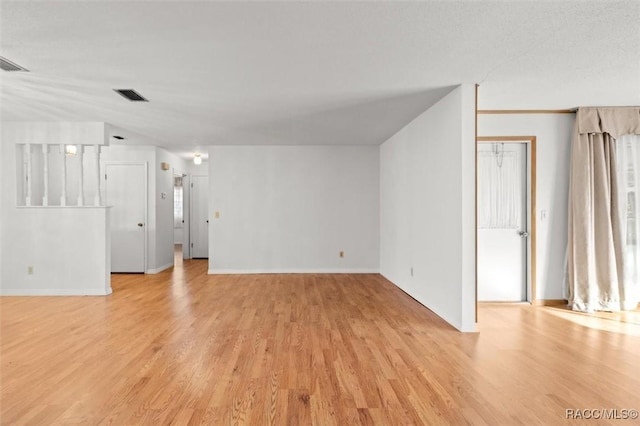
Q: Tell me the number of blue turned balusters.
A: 0